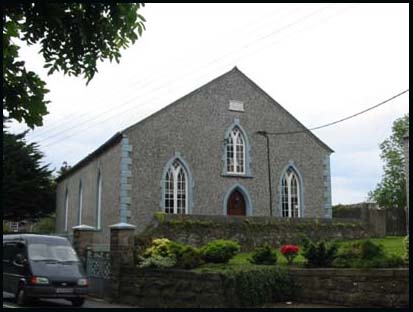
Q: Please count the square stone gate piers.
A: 2